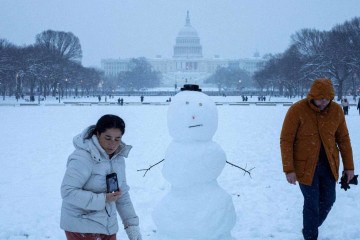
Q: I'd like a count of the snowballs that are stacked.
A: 3